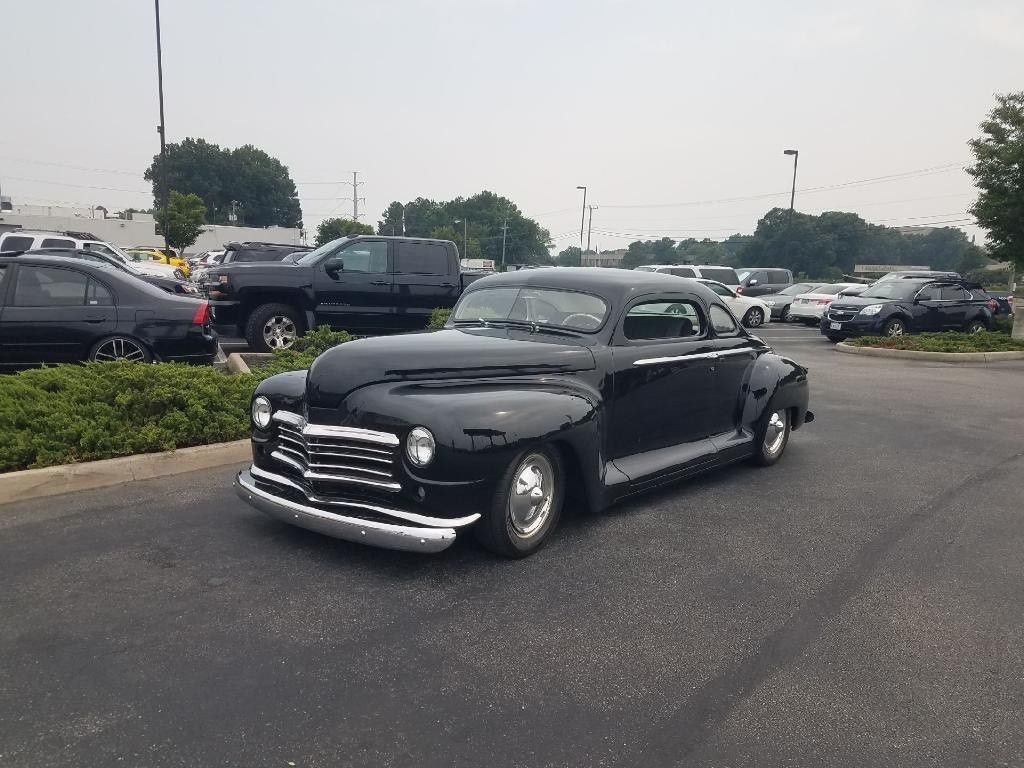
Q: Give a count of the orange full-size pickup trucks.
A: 0